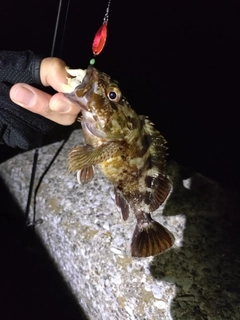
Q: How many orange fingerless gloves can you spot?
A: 0